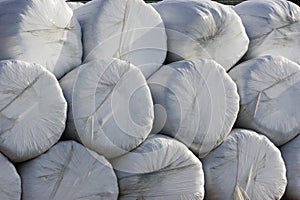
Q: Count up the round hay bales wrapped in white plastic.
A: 13